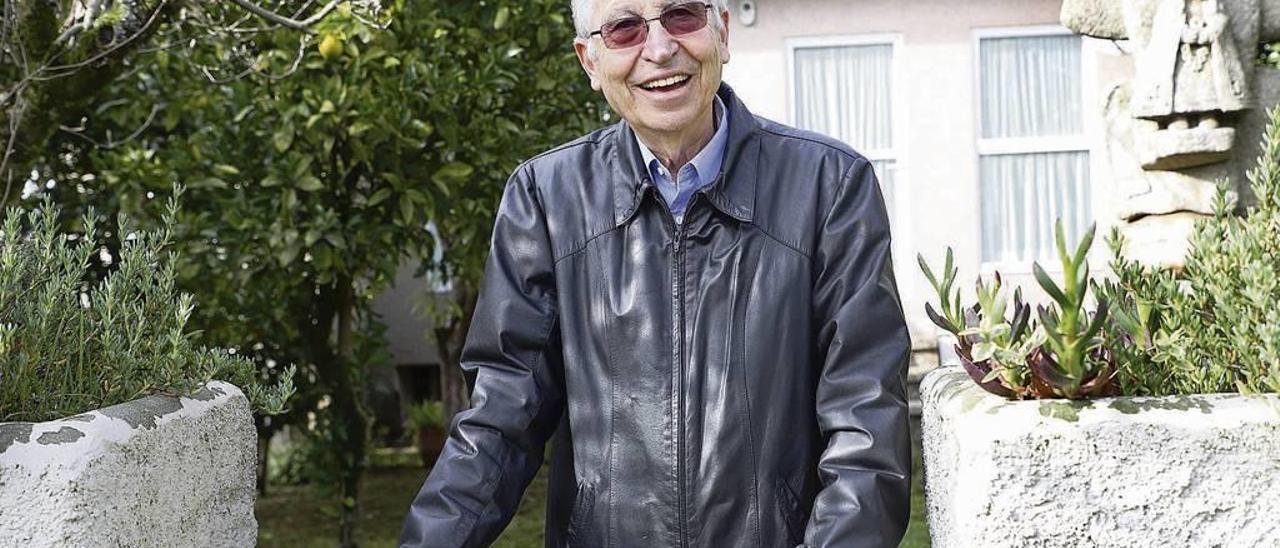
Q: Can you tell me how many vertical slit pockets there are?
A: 2